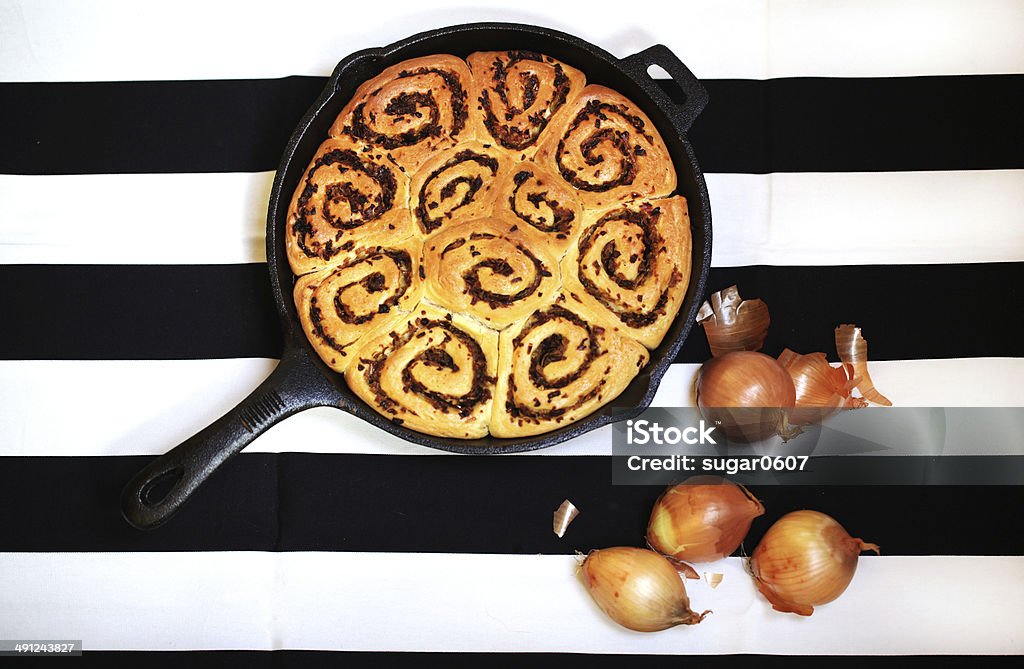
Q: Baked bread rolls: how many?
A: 11